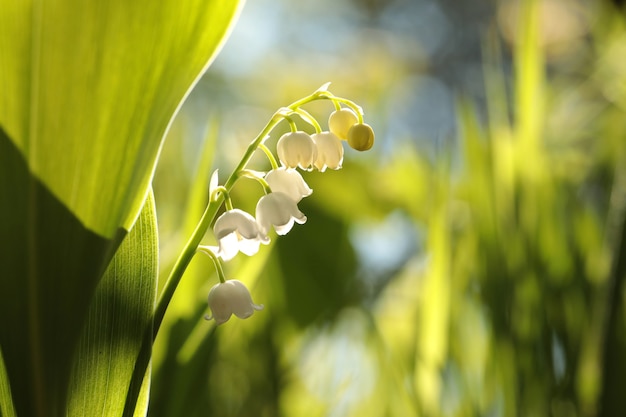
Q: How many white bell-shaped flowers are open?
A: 6